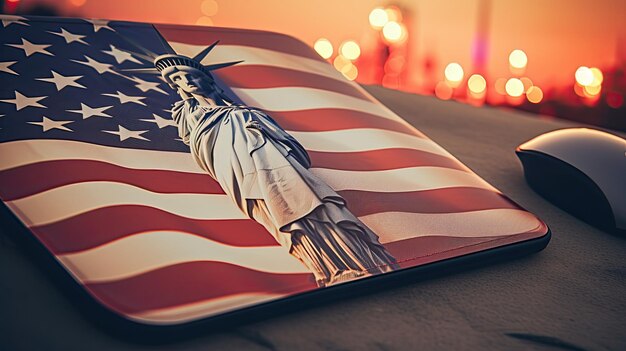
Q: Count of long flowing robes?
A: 1